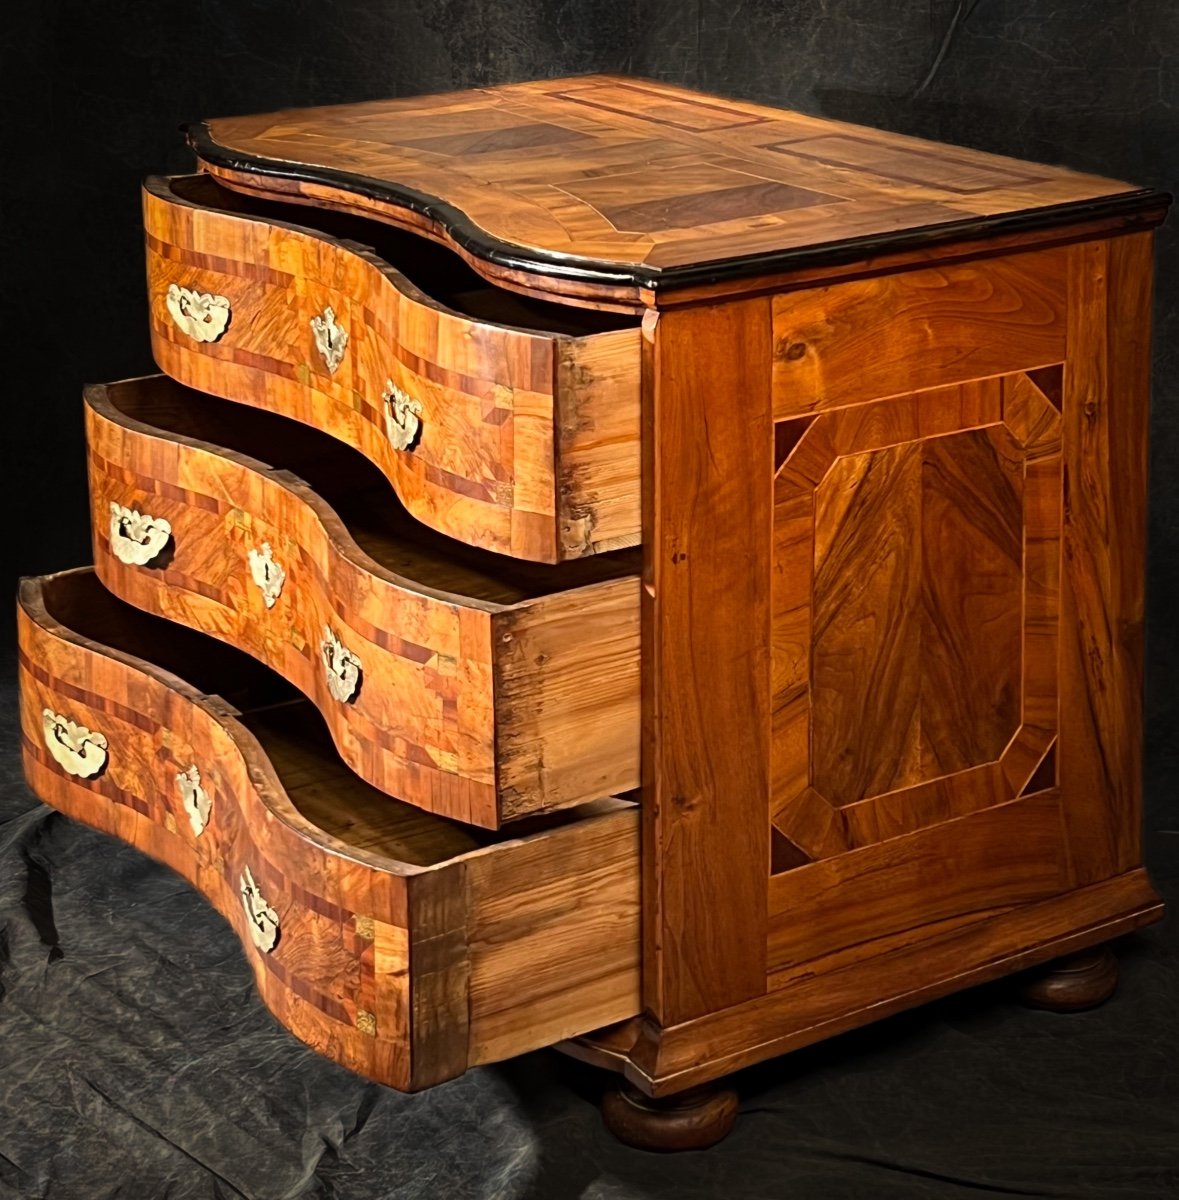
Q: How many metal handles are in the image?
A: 6